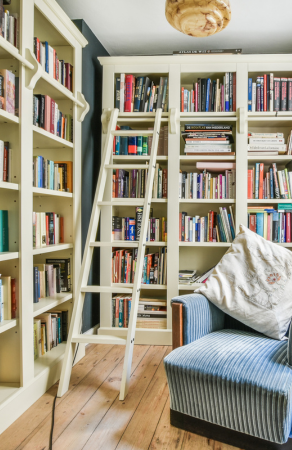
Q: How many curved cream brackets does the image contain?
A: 5